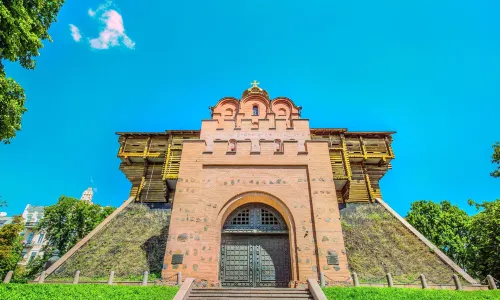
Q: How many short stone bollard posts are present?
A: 12